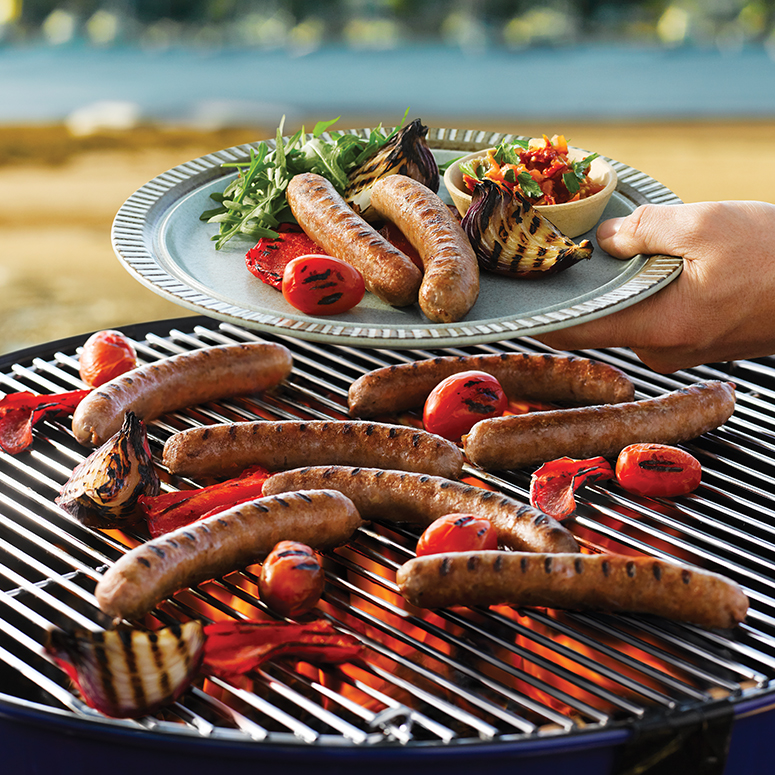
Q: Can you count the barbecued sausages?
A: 9